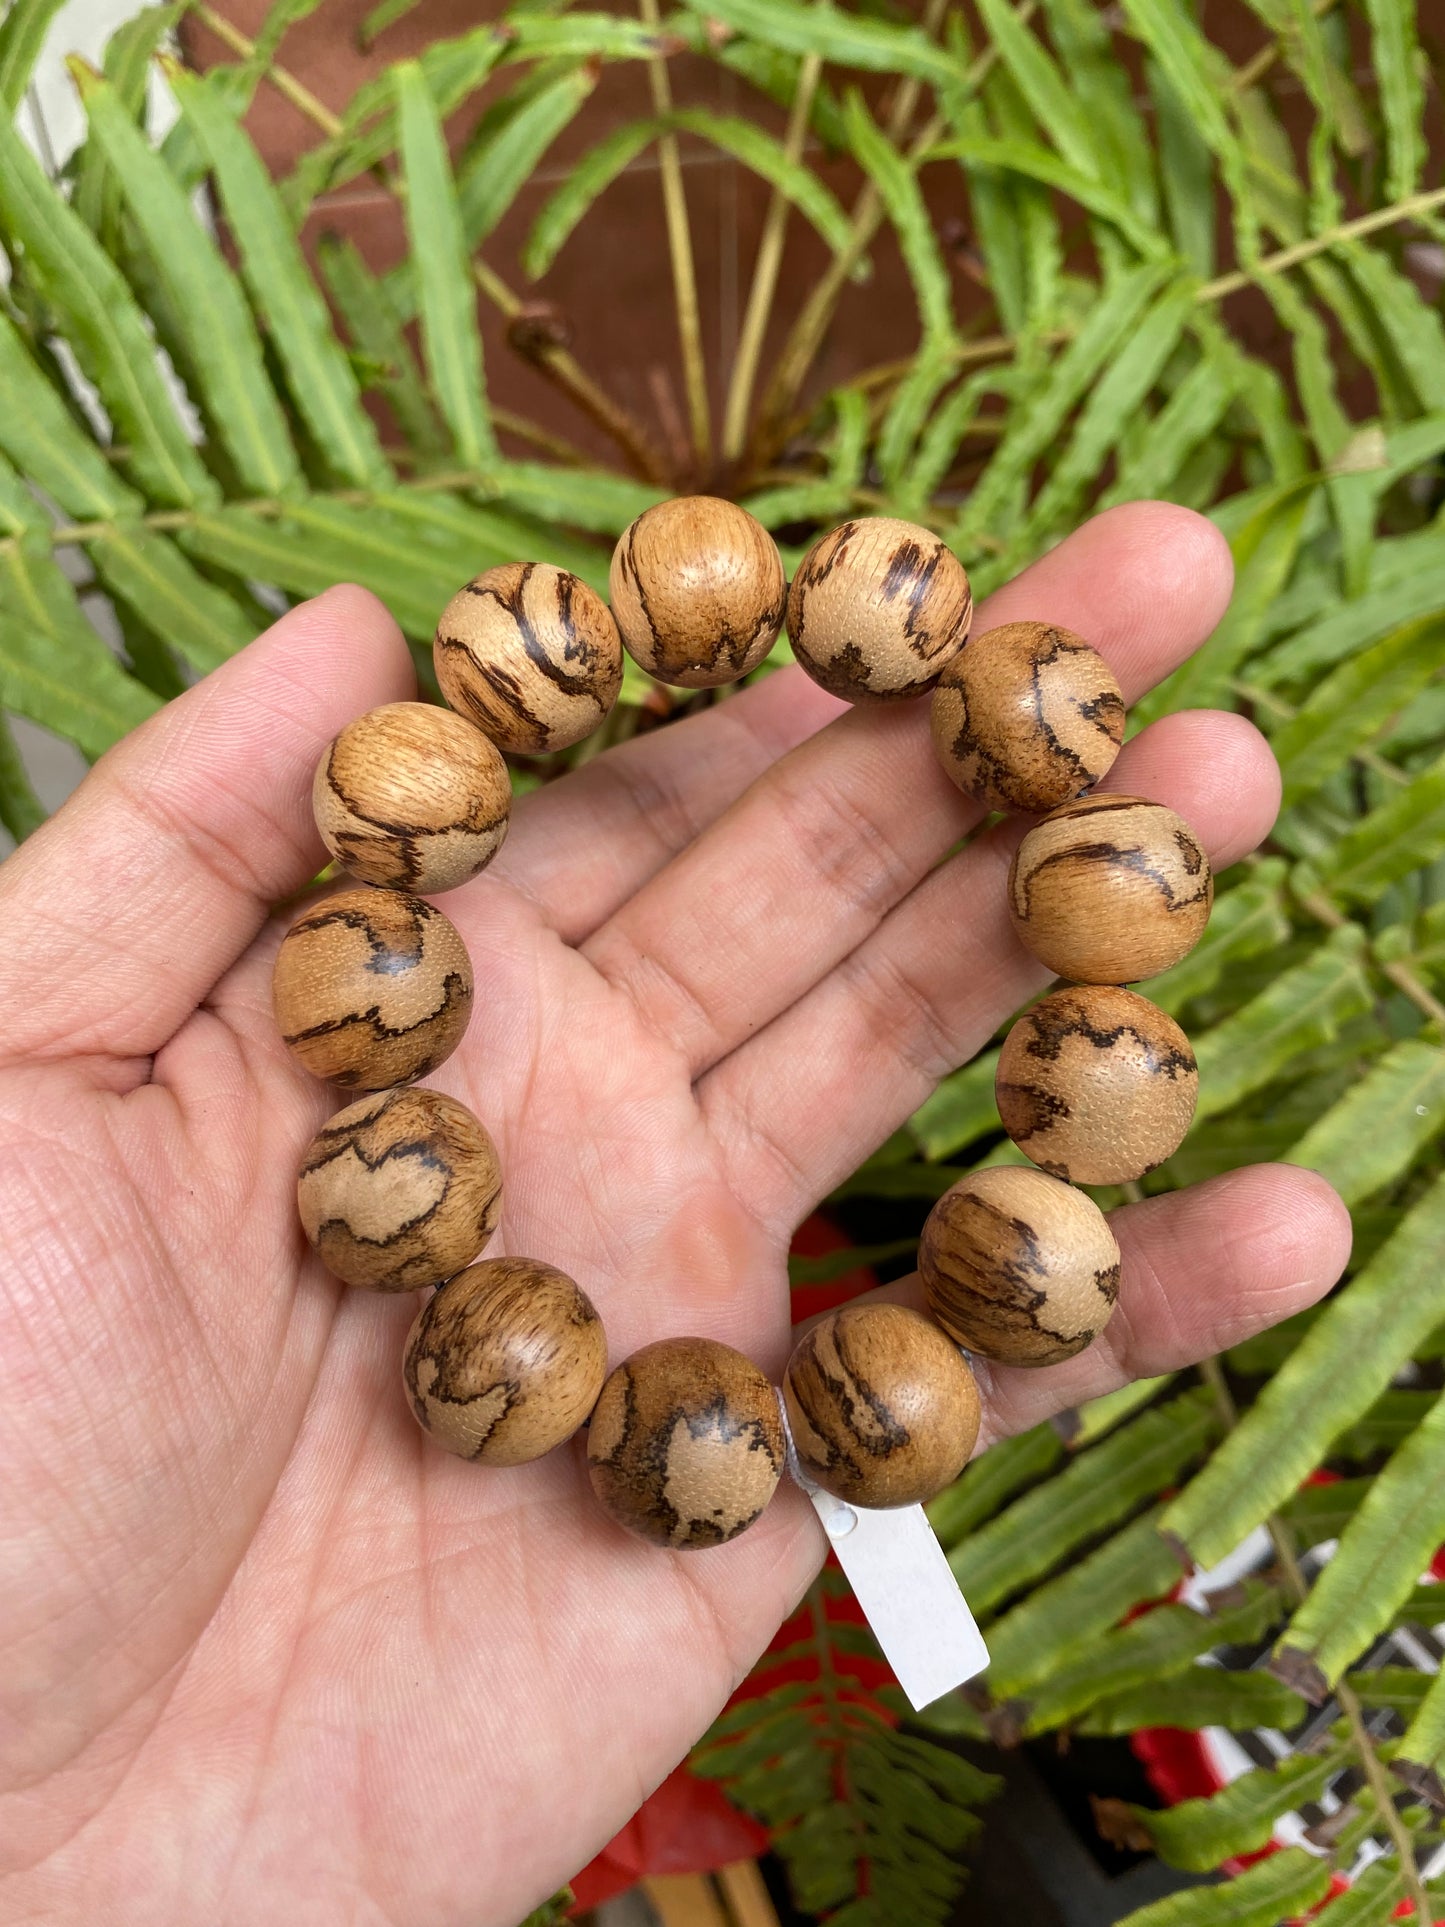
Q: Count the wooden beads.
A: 13